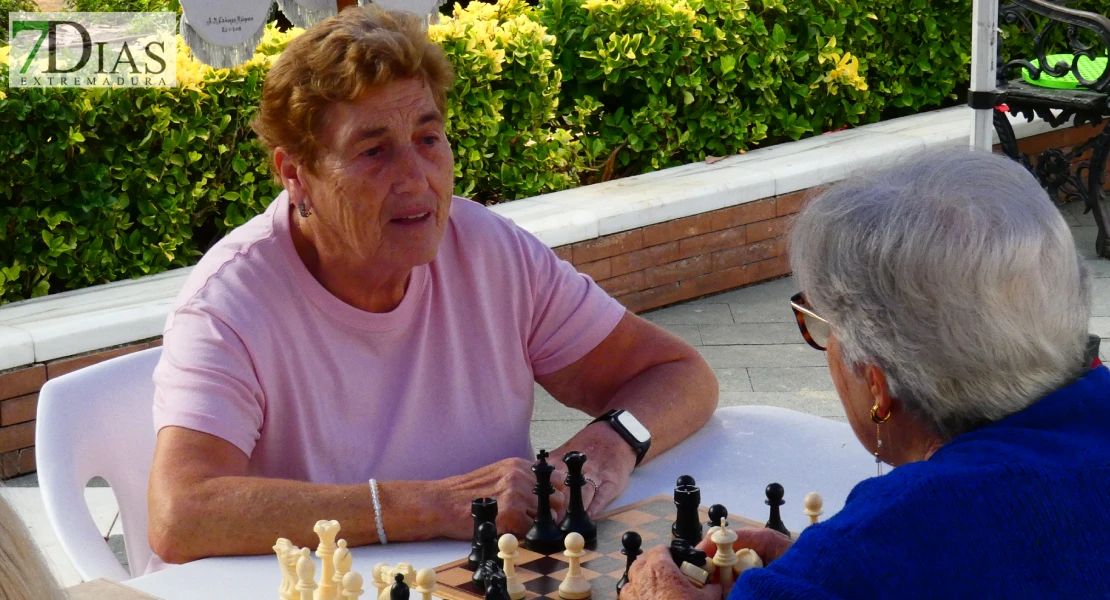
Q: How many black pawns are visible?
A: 5